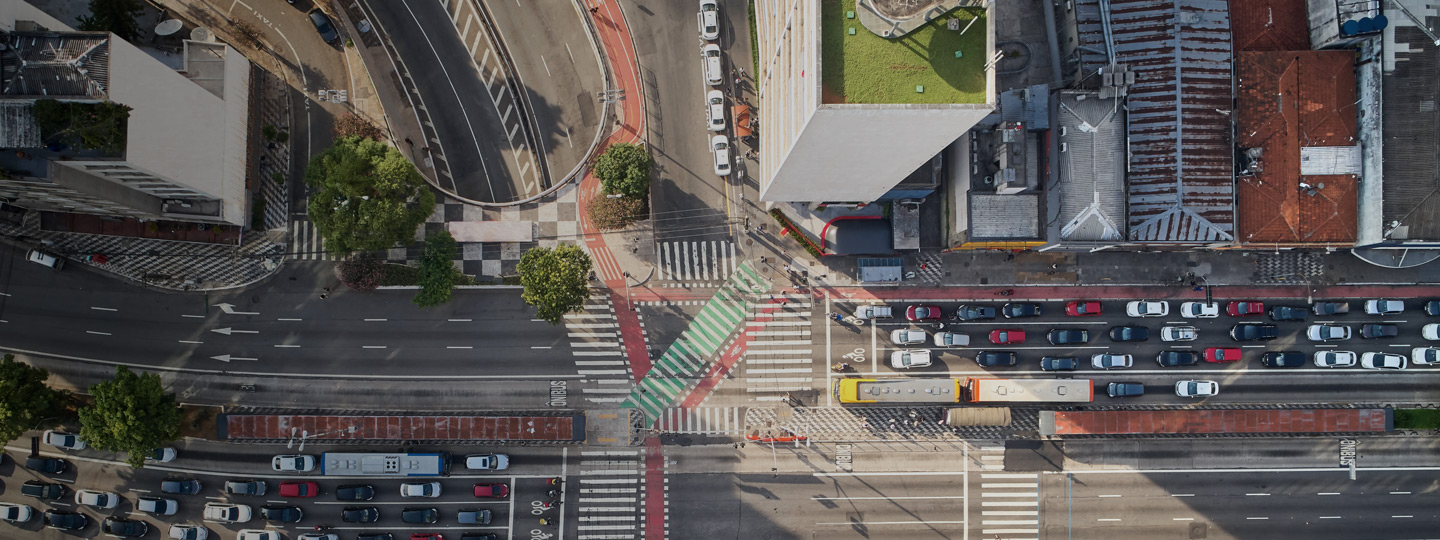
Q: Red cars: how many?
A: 8